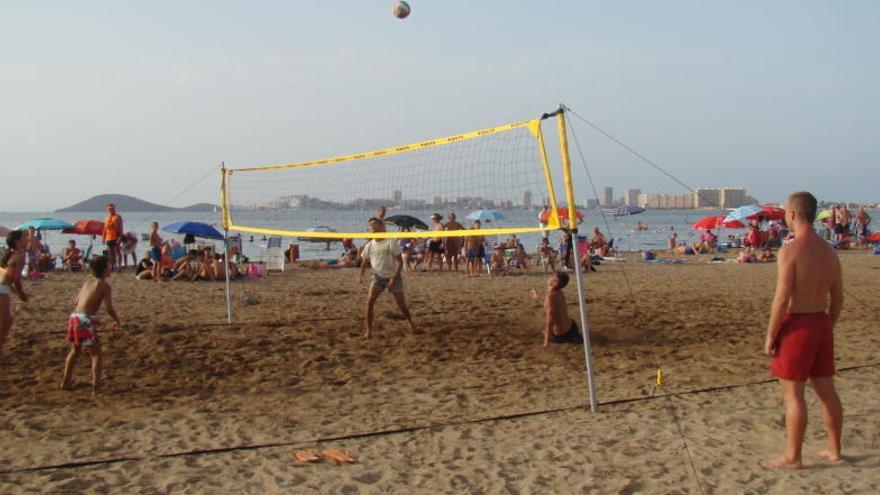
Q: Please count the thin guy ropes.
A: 3